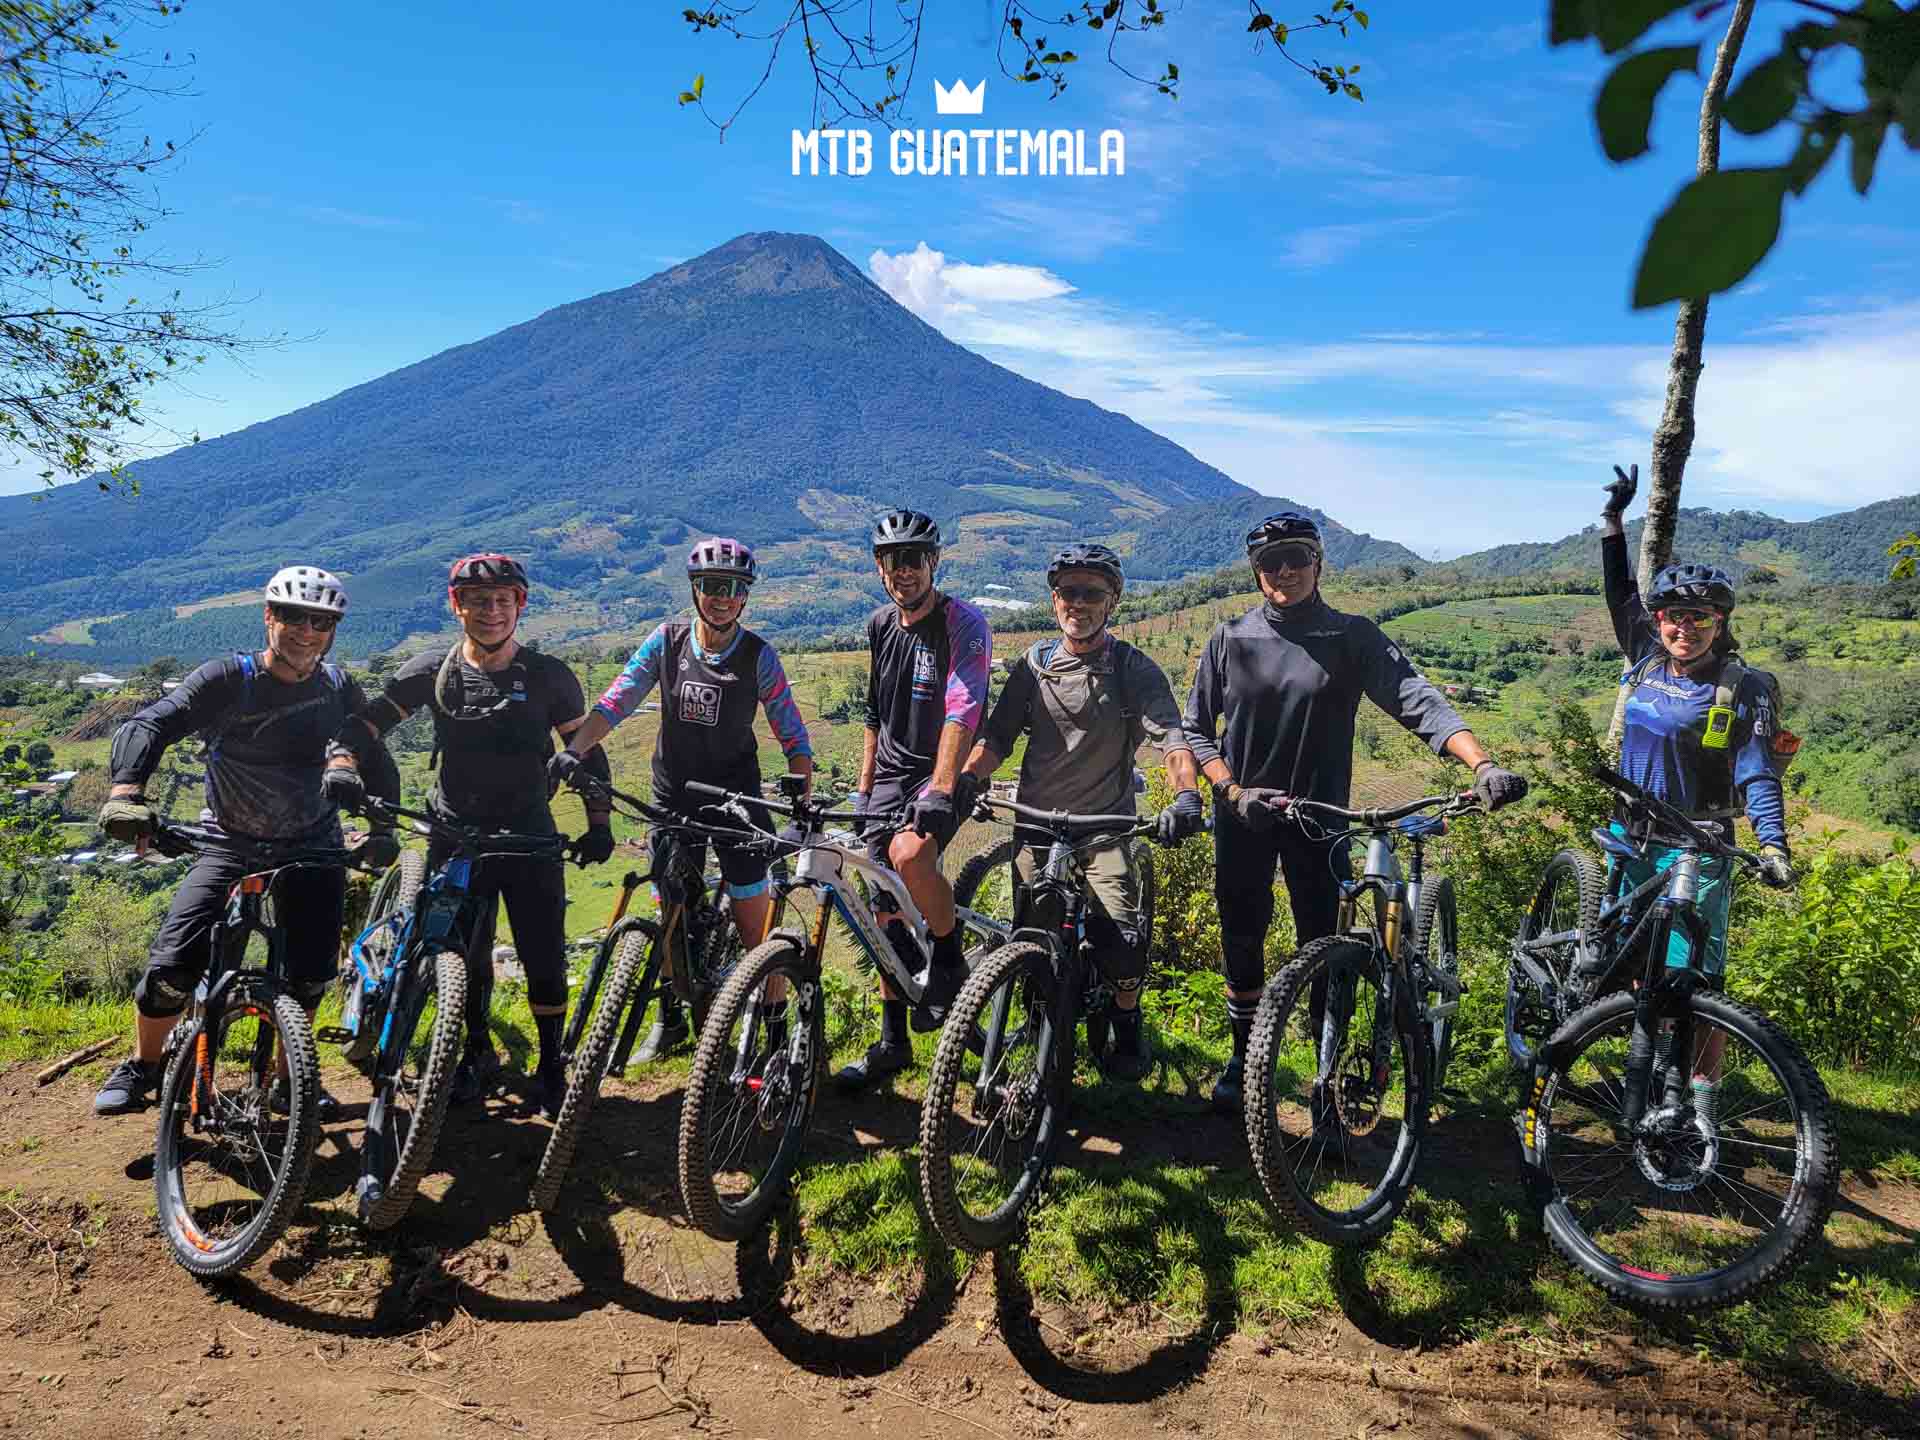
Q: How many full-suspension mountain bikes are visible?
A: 7